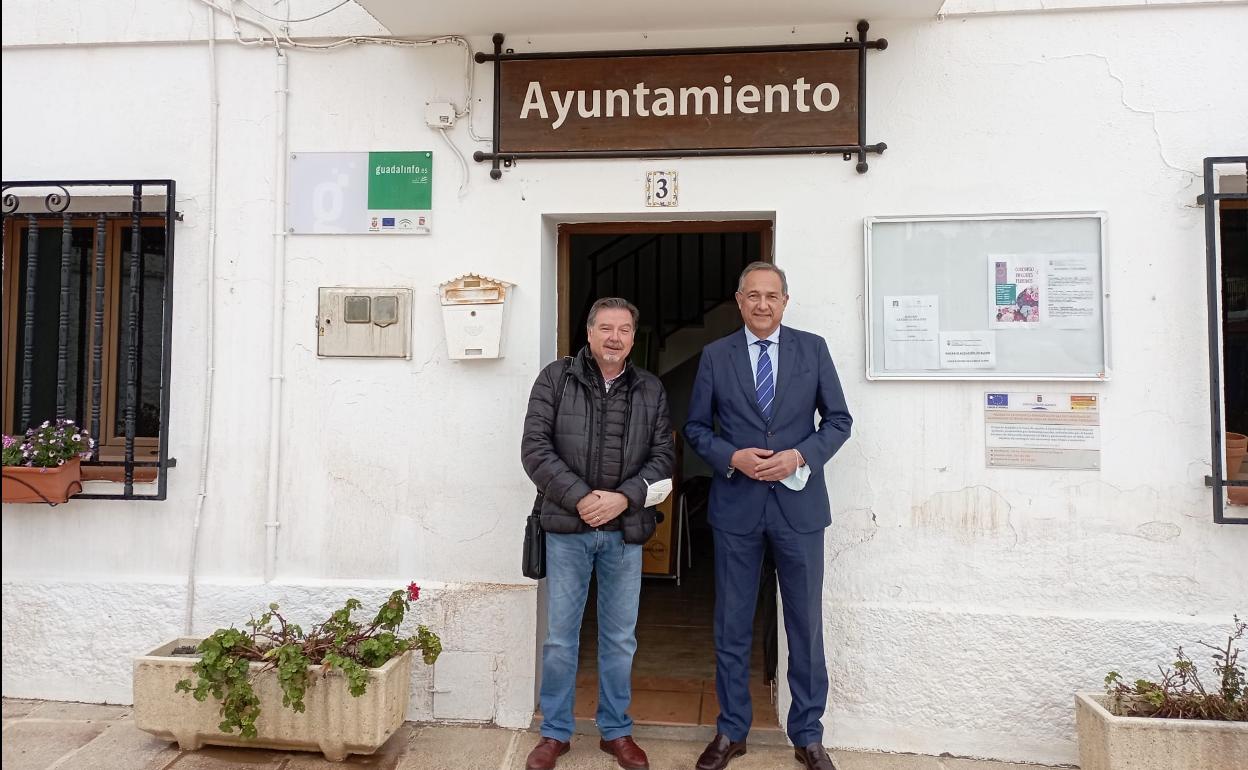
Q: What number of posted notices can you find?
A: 4